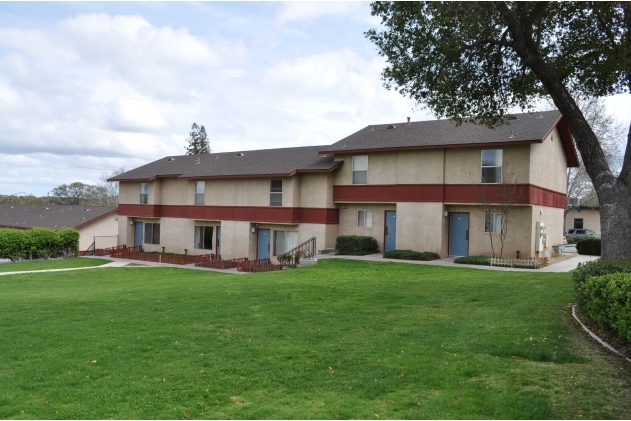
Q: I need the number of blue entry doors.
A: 5